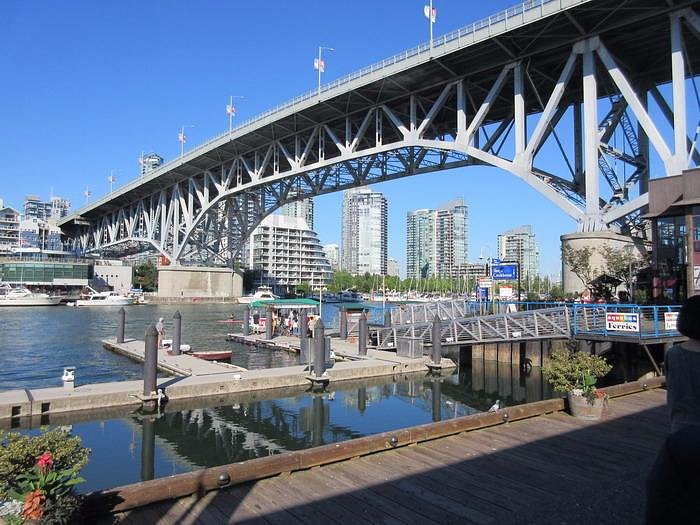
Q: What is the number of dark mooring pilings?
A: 11